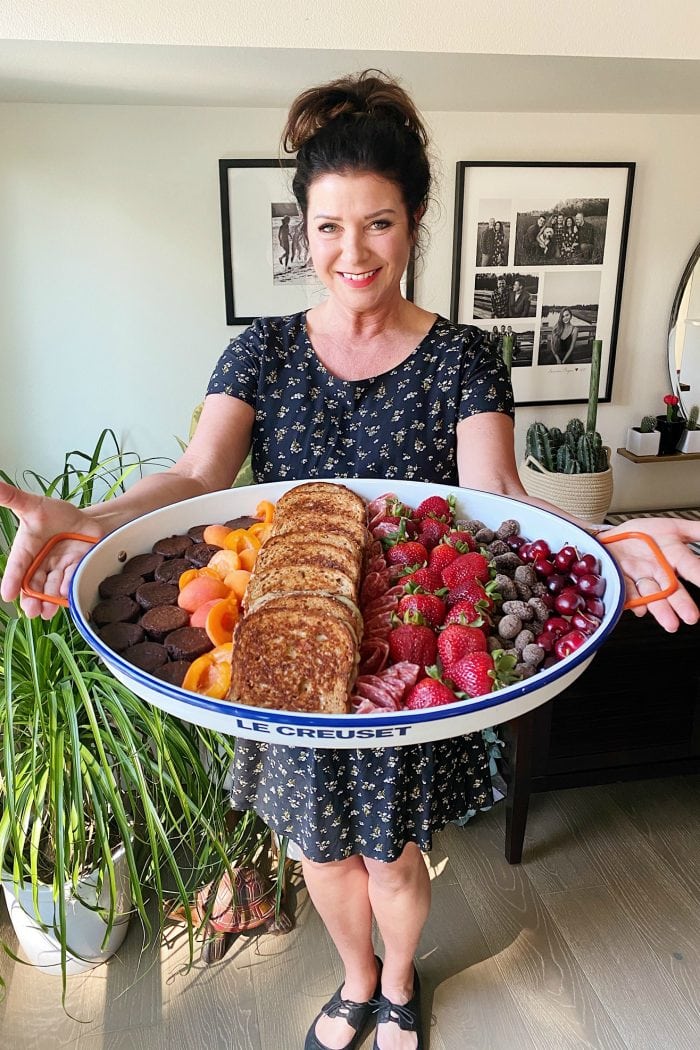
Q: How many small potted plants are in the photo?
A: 3